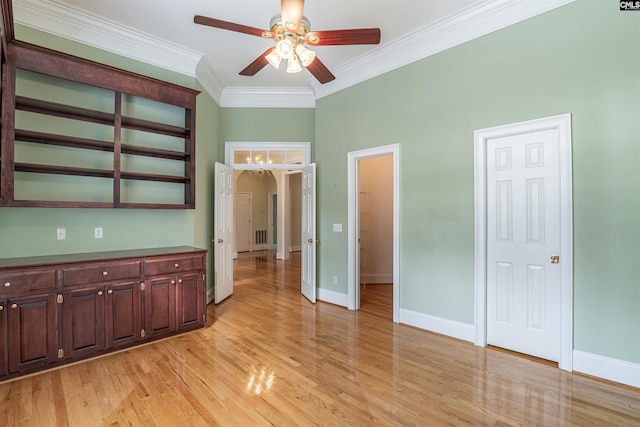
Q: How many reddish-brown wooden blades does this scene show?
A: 5